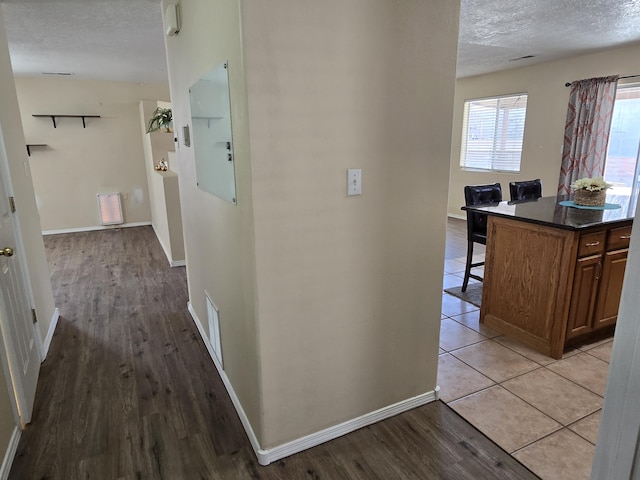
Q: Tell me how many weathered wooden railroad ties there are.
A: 0